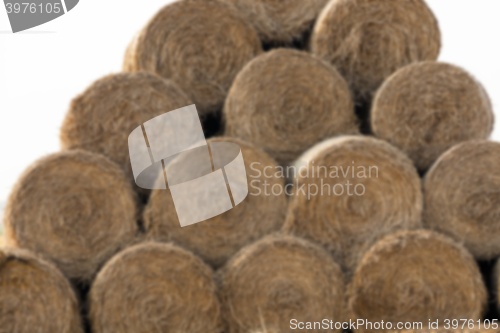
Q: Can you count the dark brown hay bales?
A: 14